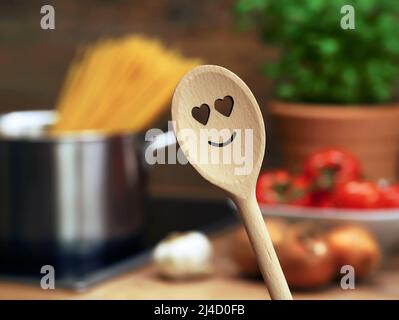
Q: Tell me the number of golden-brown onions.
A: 3